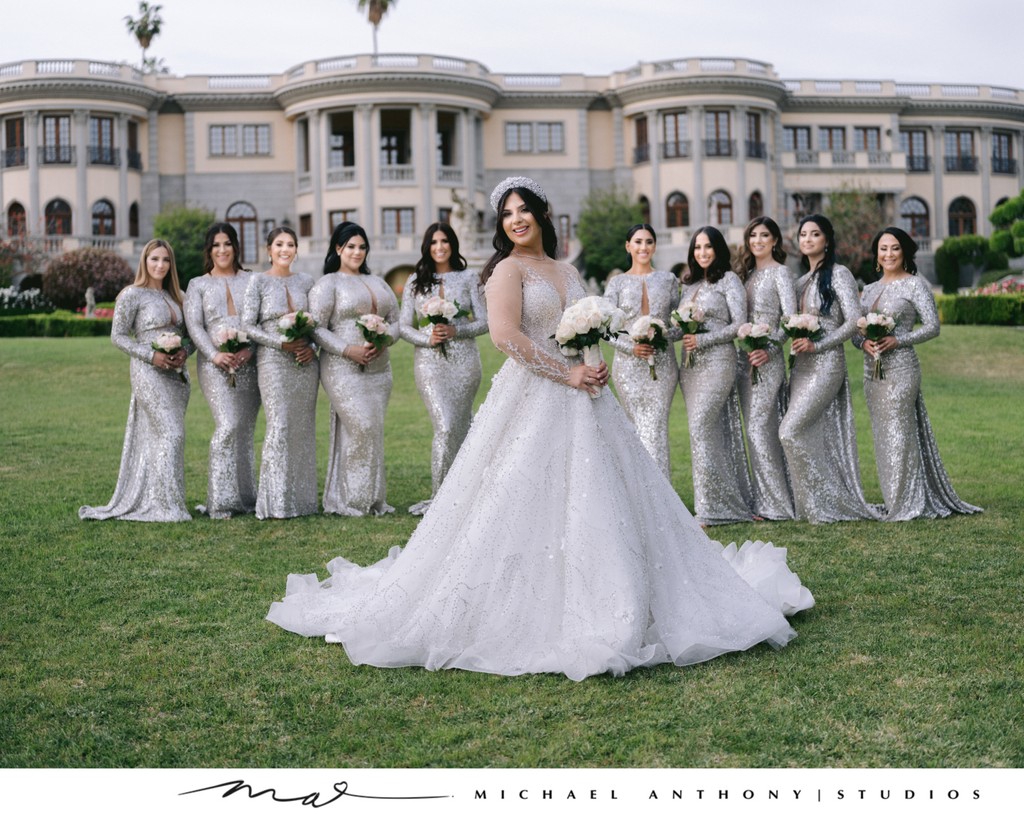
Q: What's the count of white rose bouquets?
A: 11